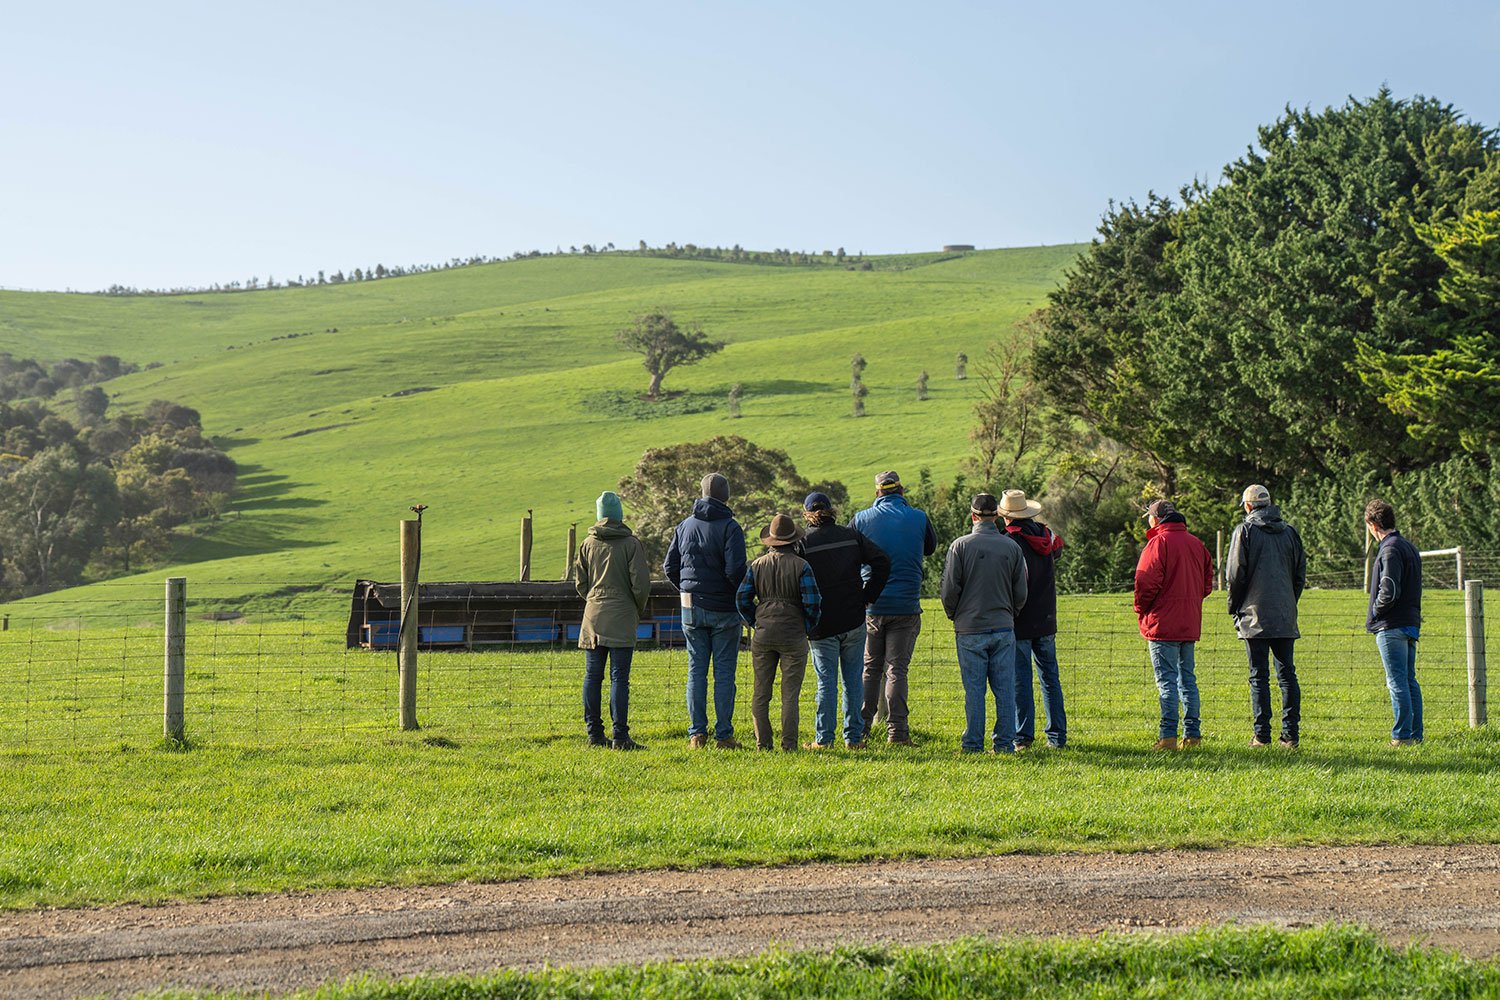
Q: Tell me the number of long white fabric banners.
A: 0